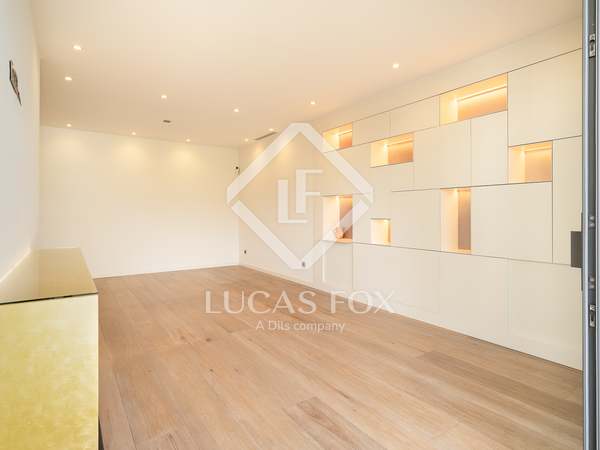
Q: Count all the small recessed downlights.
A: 11